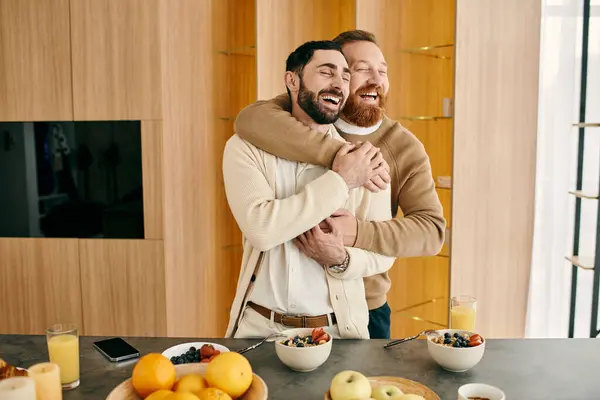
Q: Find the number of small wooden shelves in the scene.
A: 3